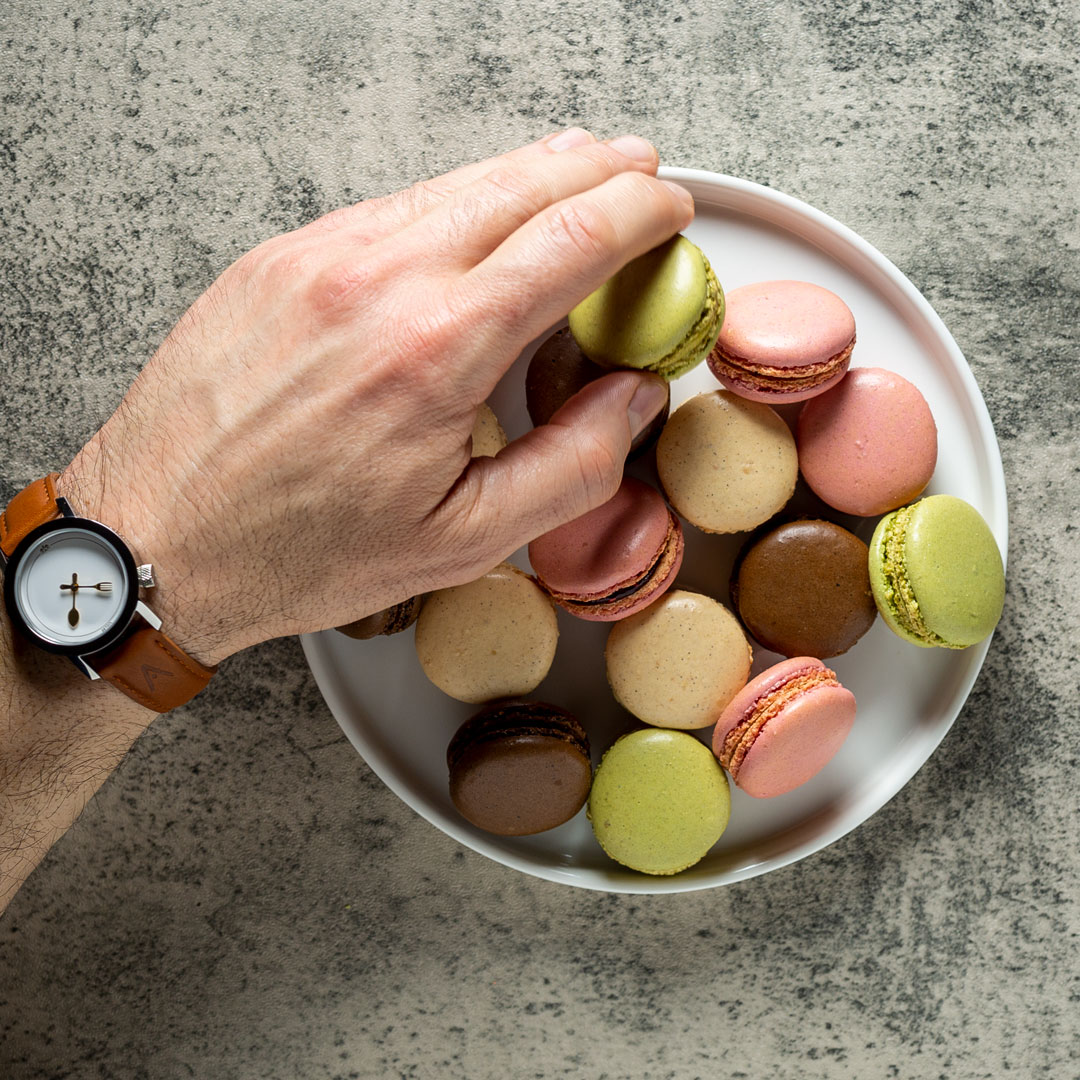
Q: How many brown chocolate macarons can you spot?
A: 4